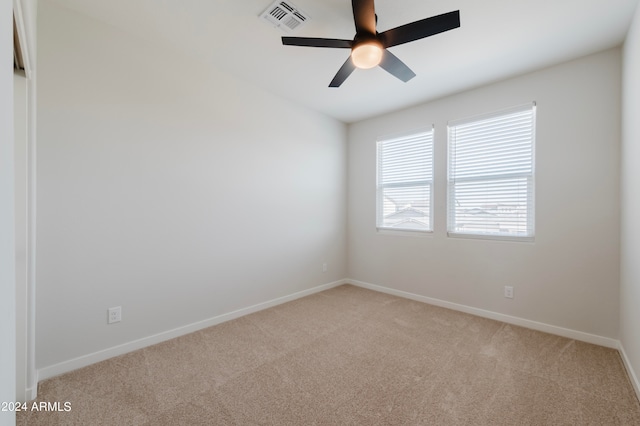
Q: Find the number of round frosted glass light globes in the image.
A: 1